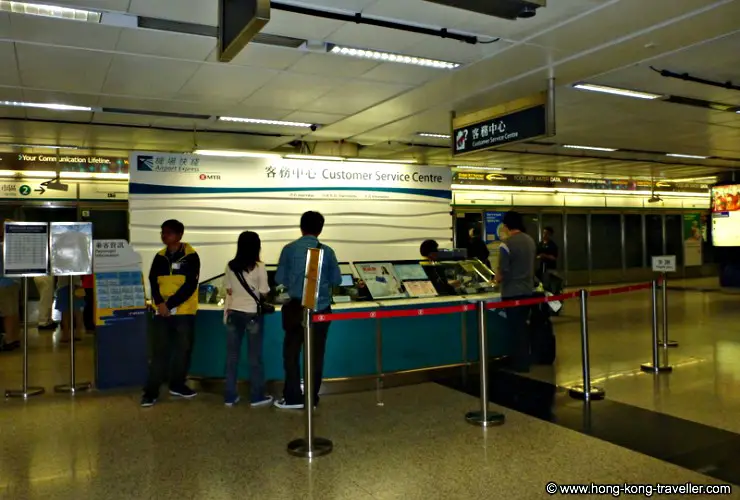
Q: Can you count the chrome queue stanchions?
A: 5